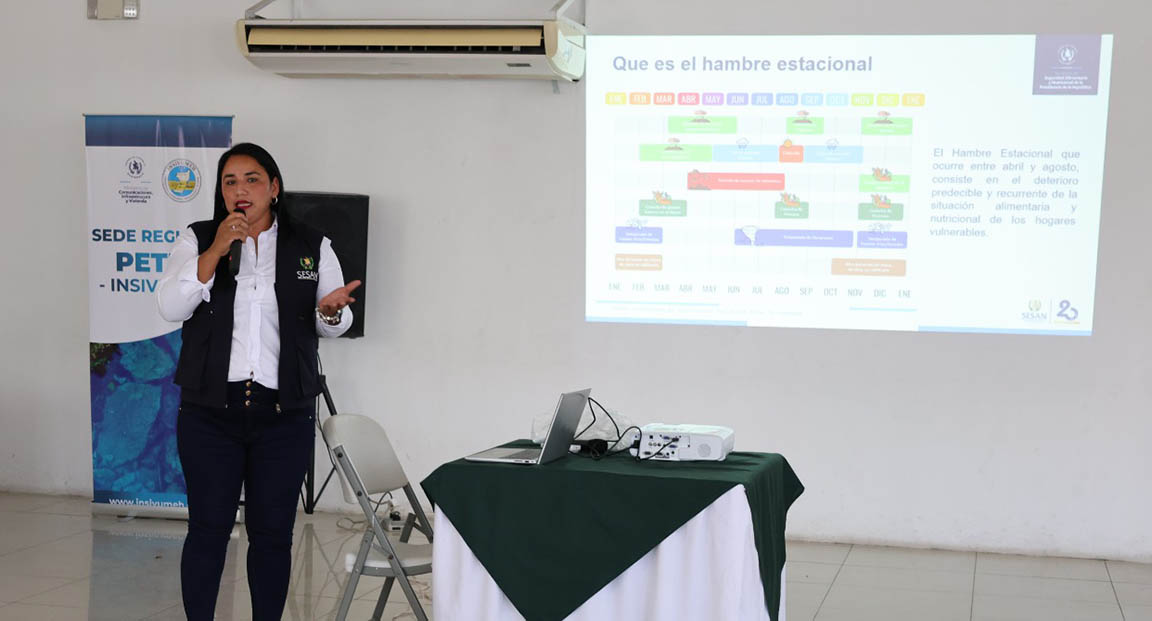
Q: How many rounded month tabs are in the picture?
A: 13